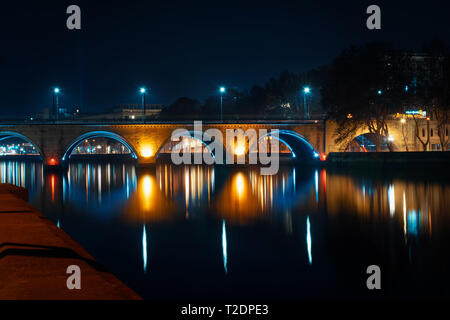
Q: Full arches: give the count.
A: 3